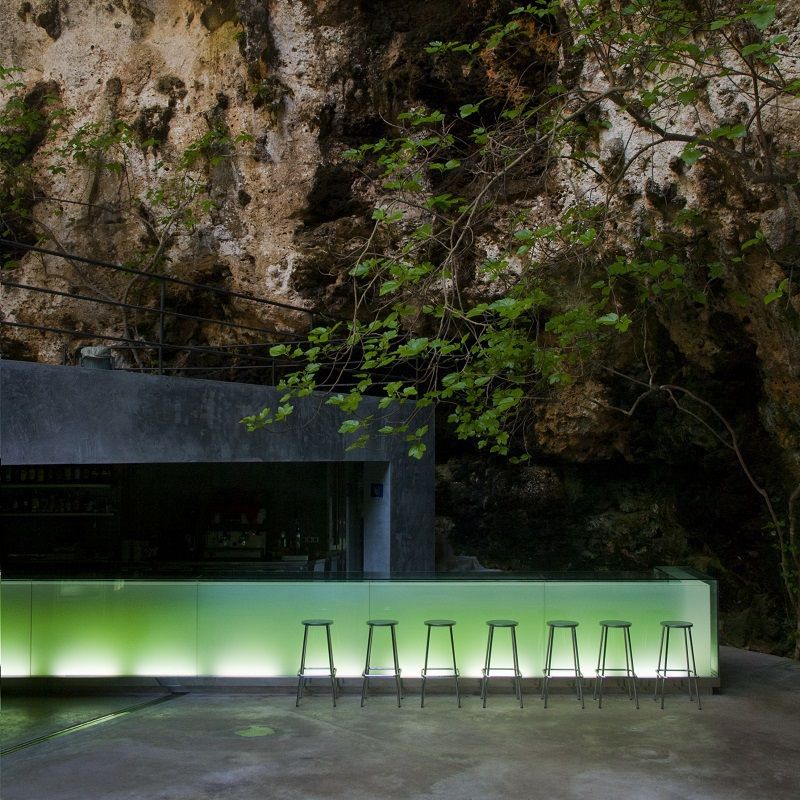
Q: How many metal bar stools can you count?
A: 7